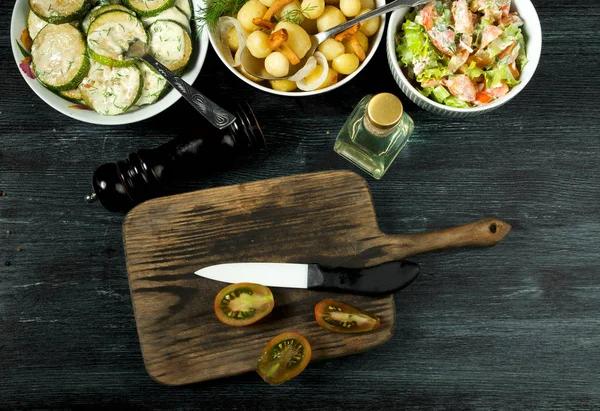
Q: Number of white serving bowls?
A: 3